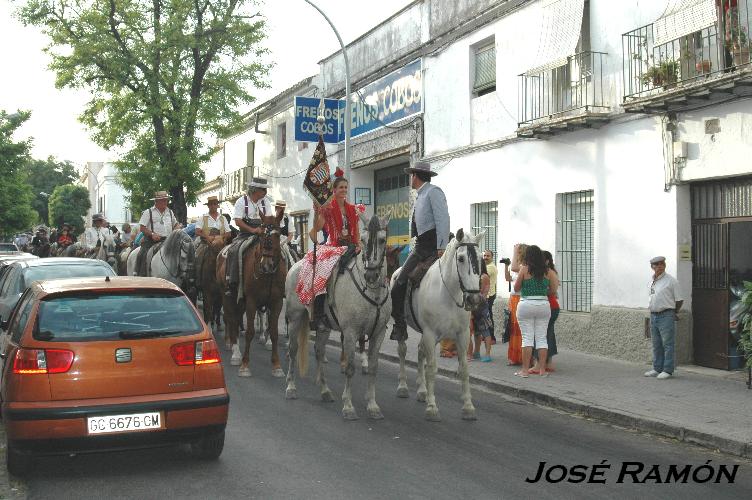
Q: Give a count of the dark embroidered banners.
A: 1